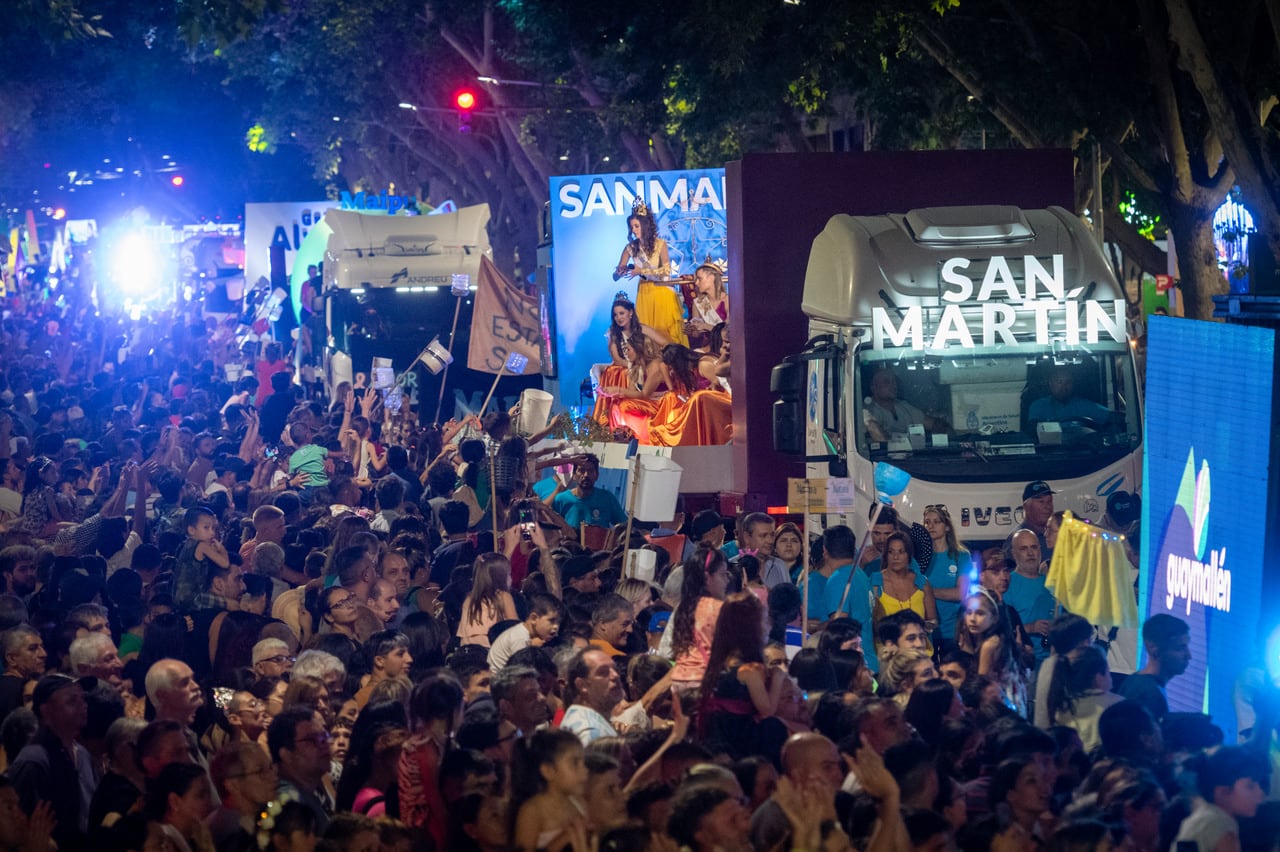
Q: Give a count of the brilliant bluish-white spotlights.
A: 1